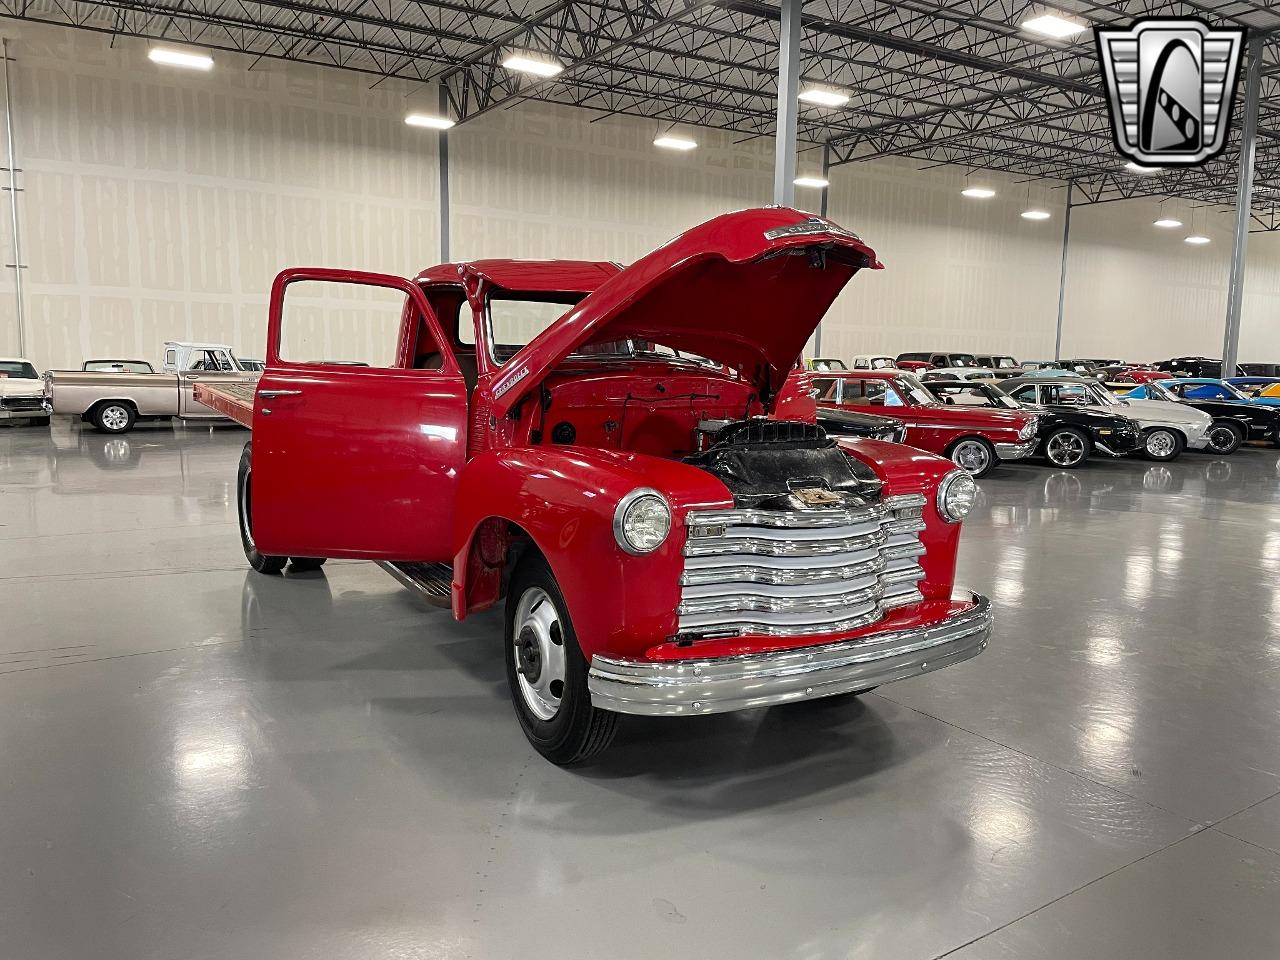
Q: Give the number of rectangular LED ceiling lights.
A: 12